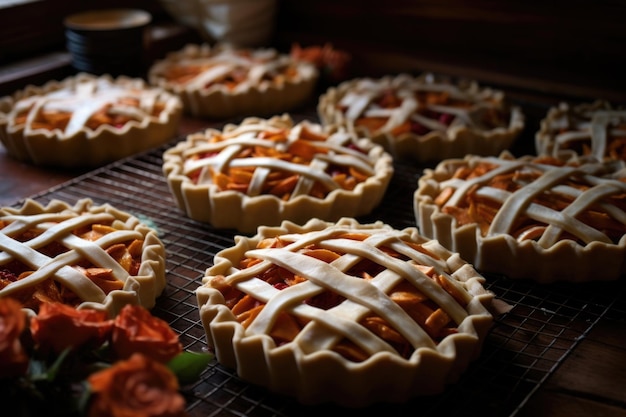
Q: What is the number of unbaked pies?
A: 8